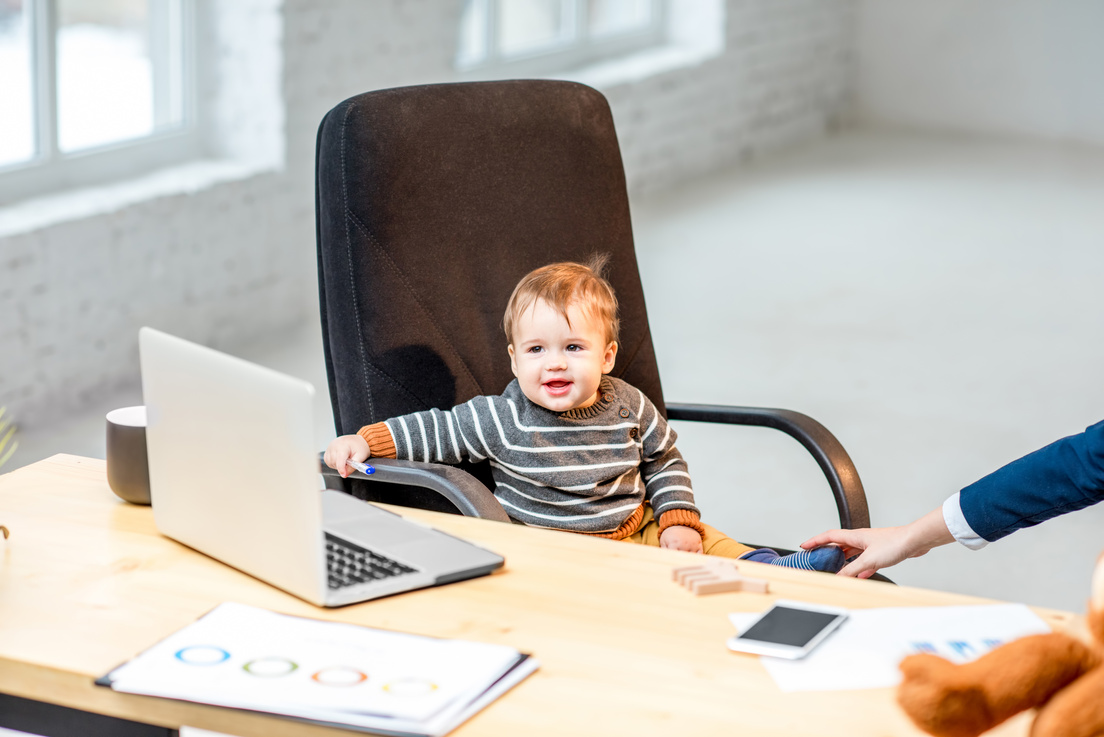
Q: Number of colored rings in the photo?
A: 4